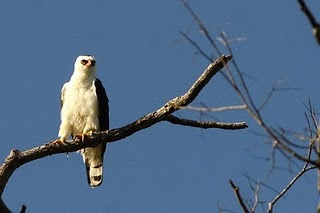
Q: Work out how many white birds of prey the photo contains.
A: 1